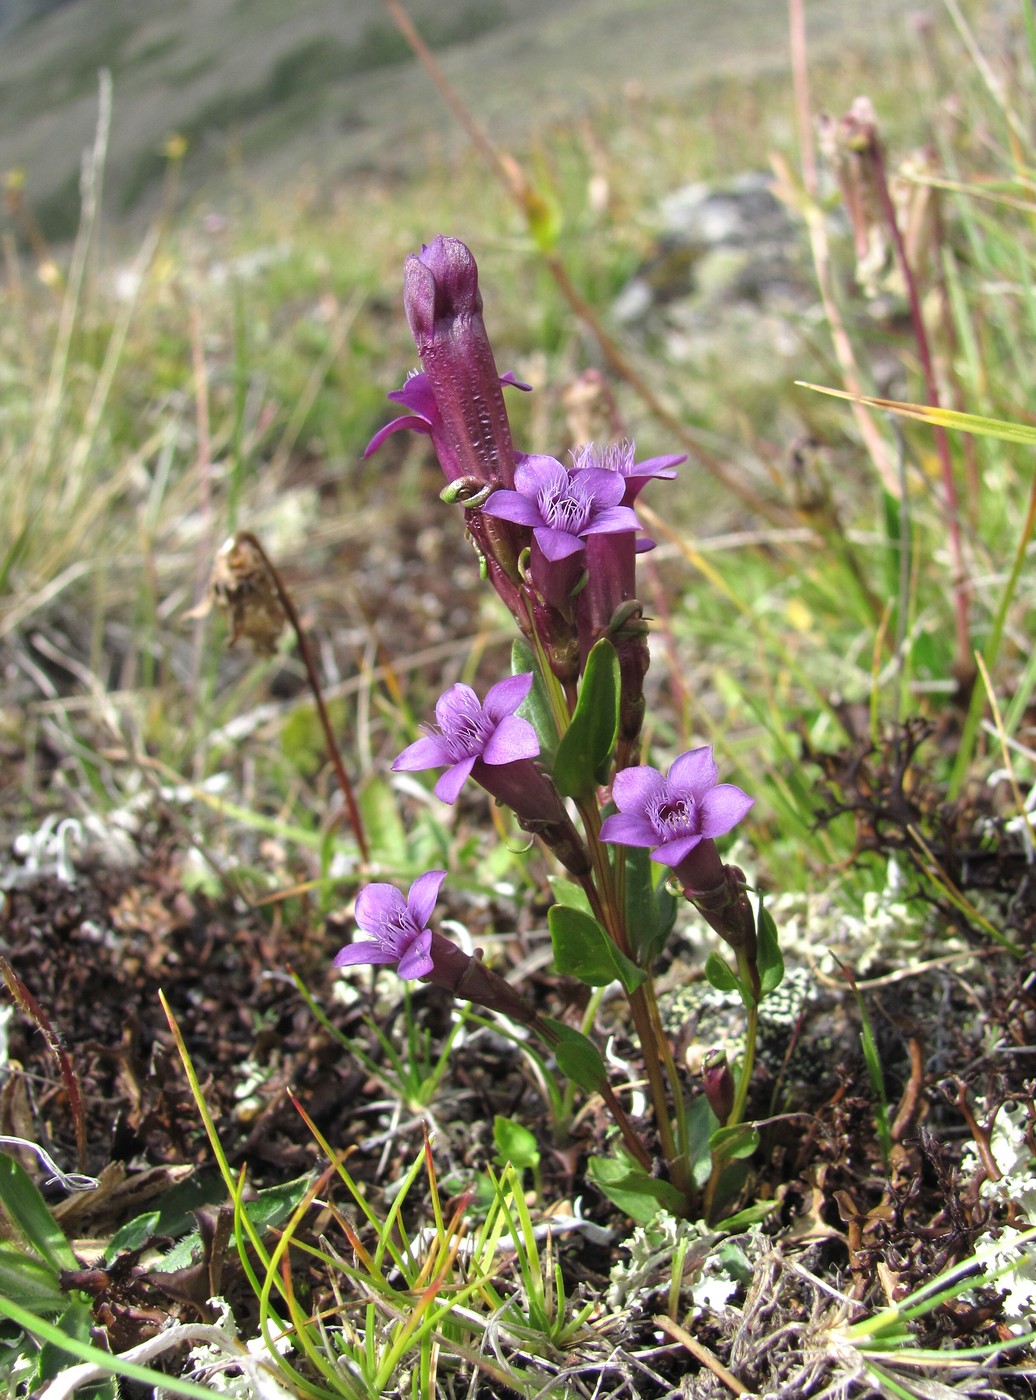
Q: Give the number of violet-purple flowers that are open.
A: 6